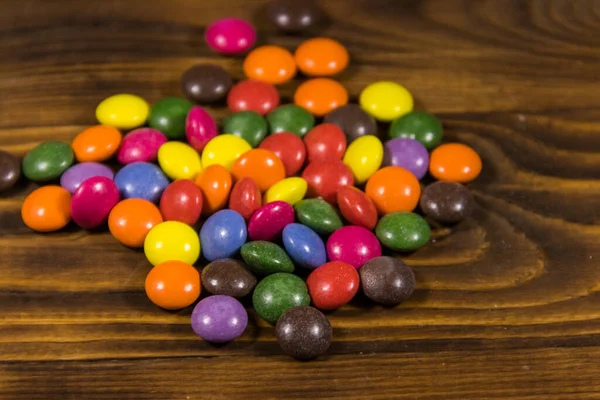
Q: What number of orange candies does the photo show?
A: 11